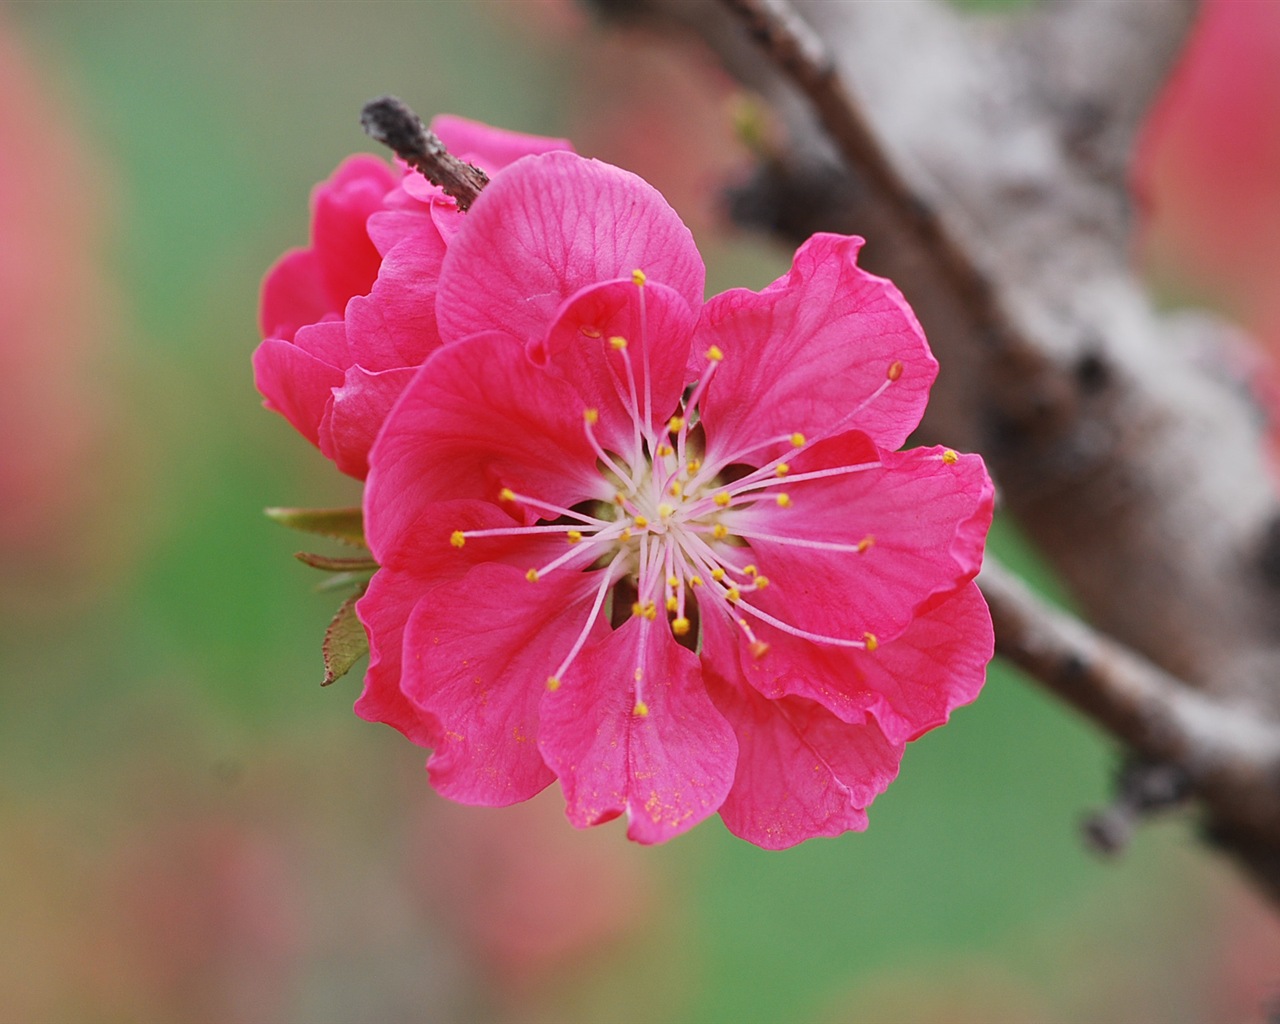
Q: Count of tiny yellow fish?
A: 0